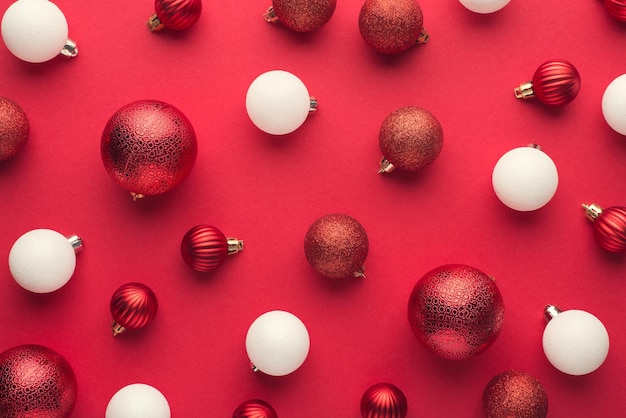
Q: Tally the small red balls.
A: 8